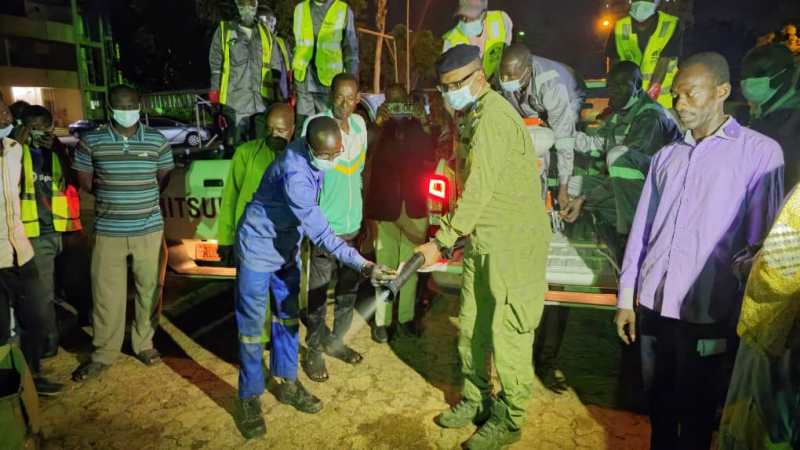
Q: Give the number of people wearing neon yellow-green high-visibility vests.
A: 6